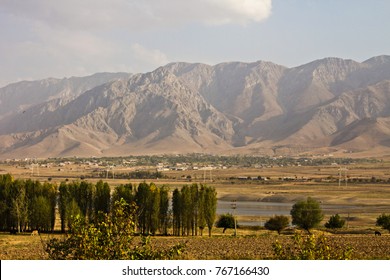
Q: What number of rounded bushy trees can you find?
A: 5